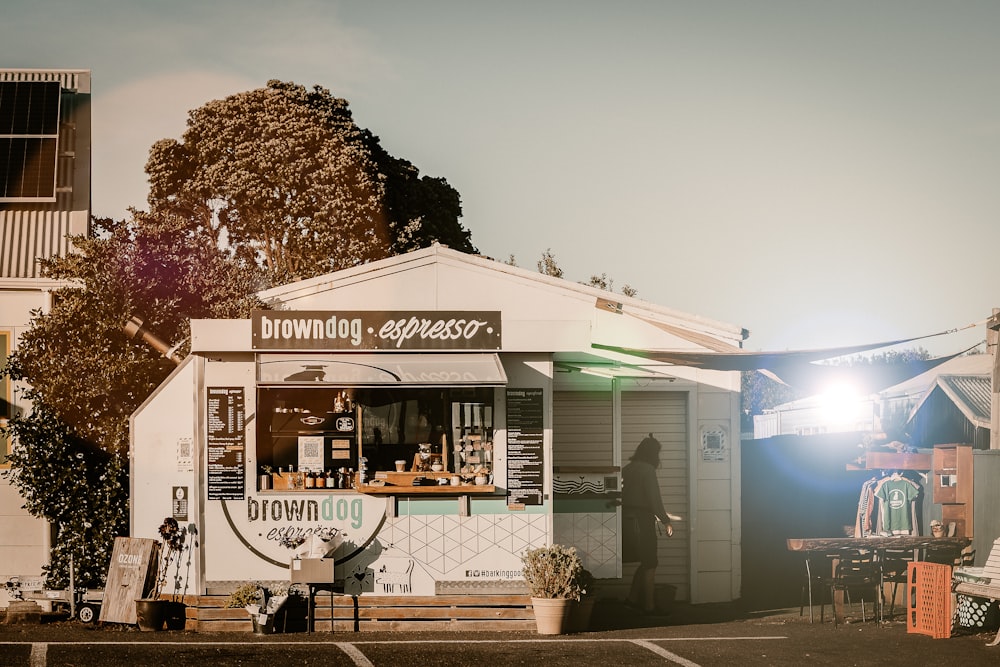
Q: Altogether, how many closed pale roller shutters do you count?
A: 2